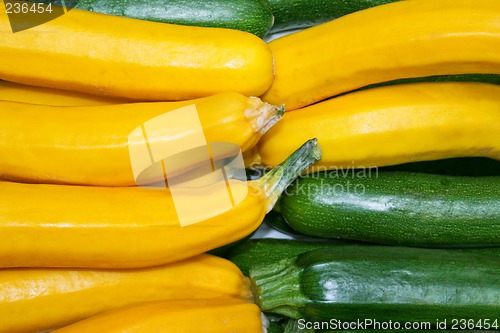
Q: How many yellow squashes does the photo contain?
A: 8